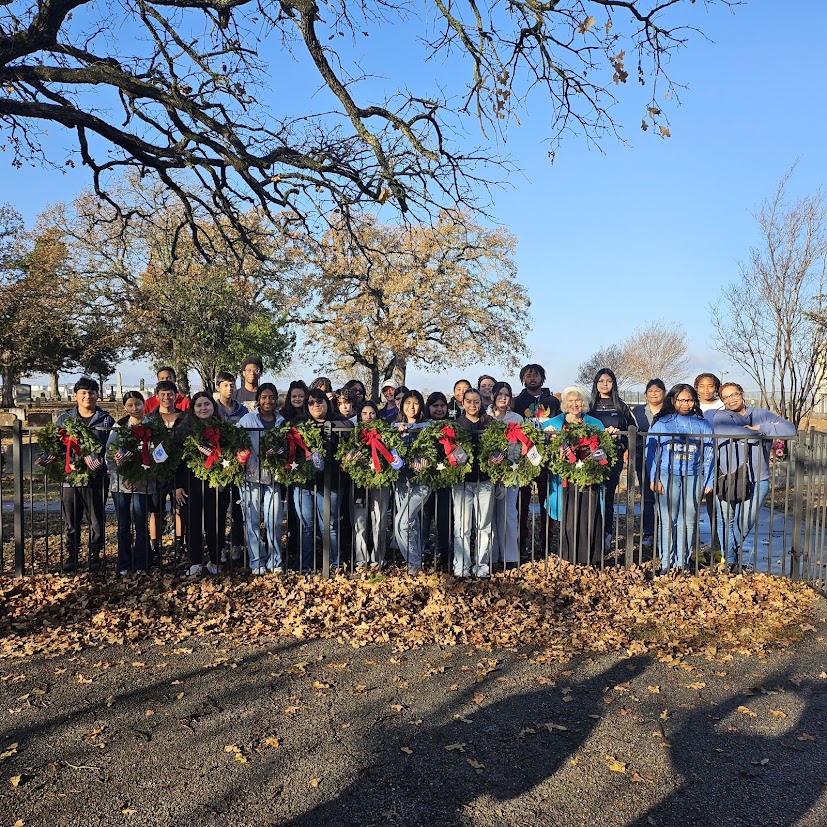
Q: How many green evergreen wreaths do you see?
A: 8